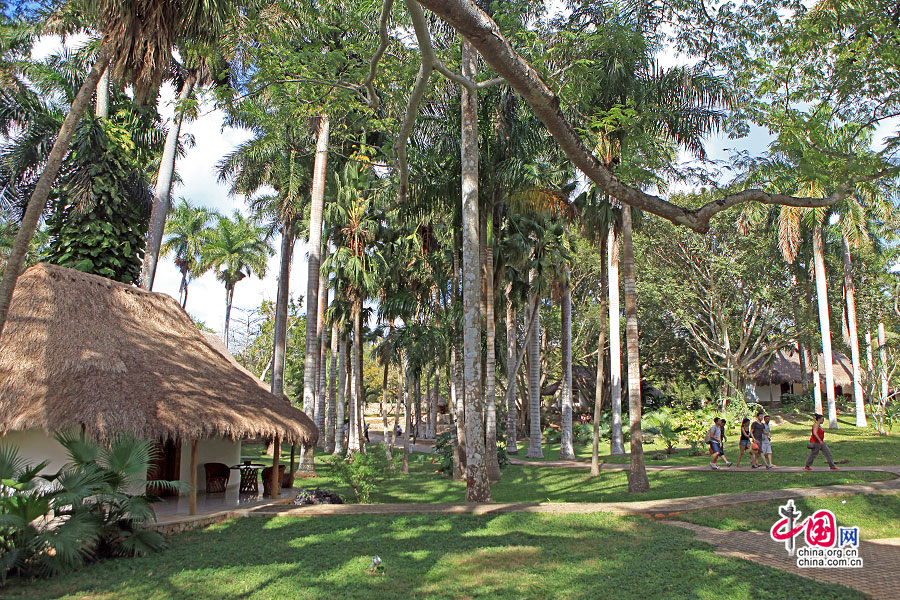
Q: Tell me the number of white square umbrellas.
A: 0